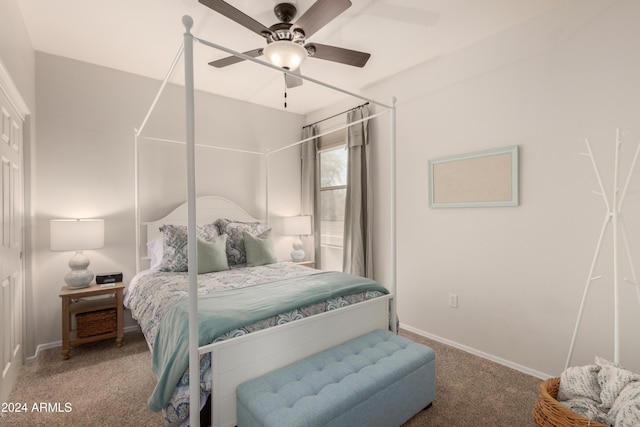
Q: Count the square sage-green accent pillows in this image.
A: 2